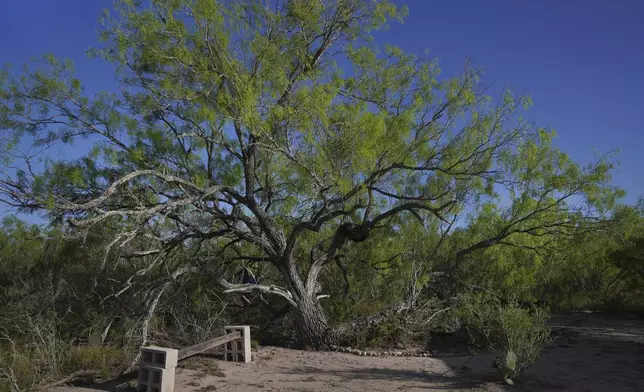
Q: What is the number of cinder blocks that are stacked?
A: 6